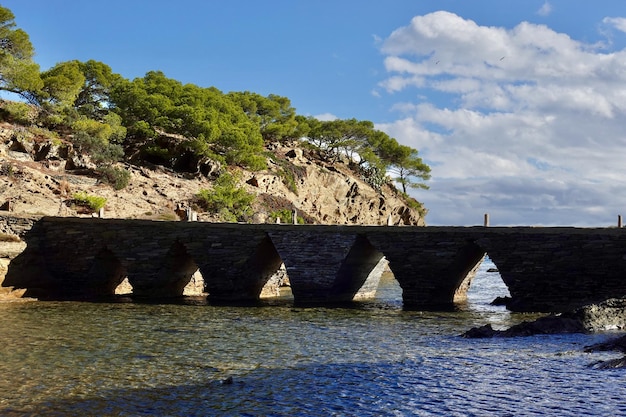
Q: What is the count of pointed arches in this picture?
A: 5